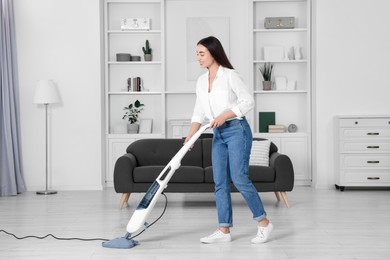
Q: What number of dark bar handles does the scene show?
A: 4